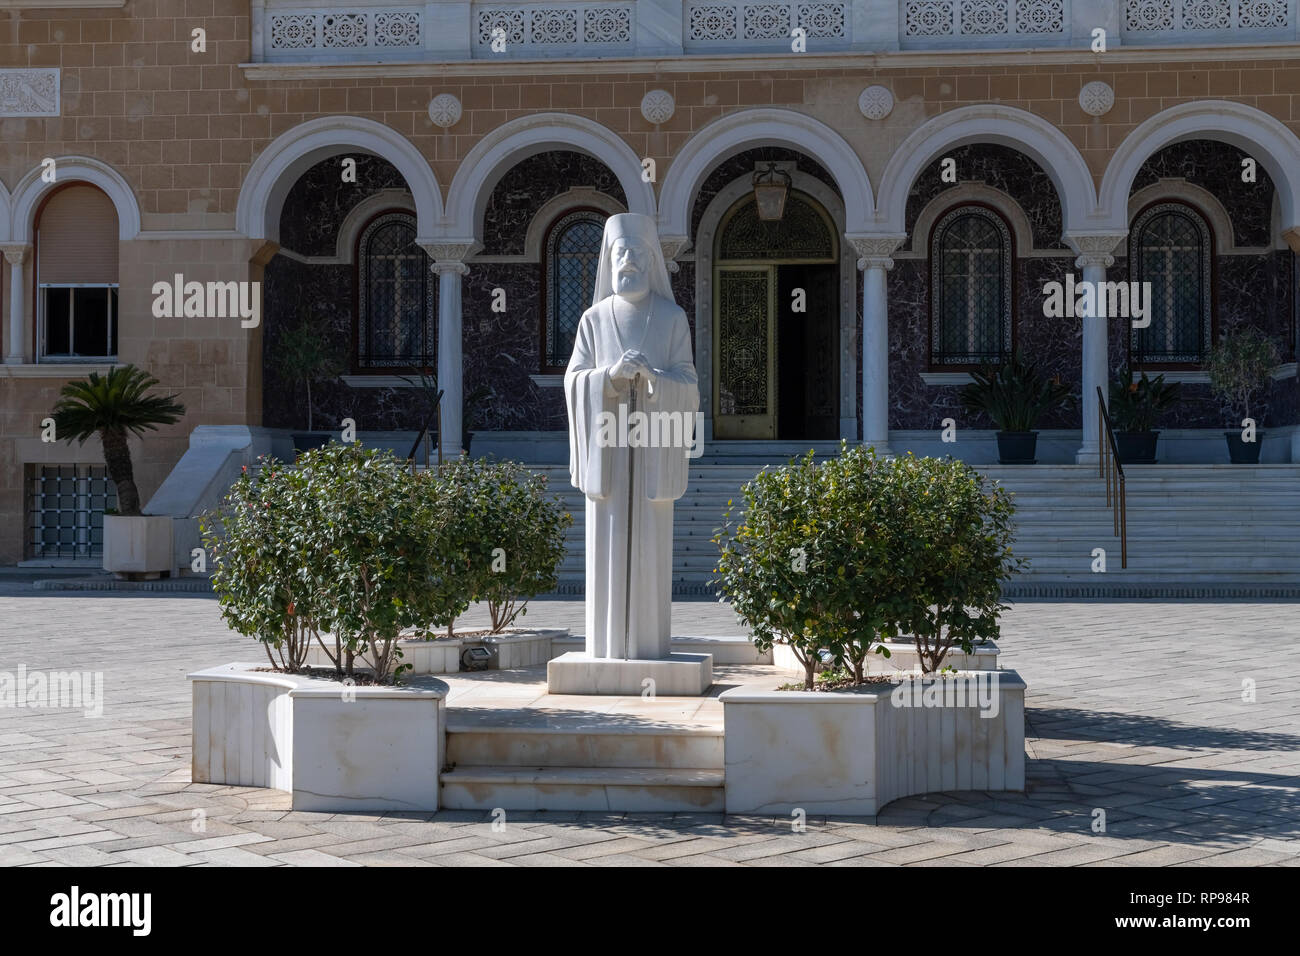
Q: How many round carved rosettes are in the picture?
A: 4